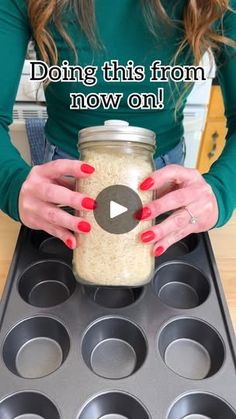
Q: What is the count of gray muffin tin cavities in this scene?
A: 11